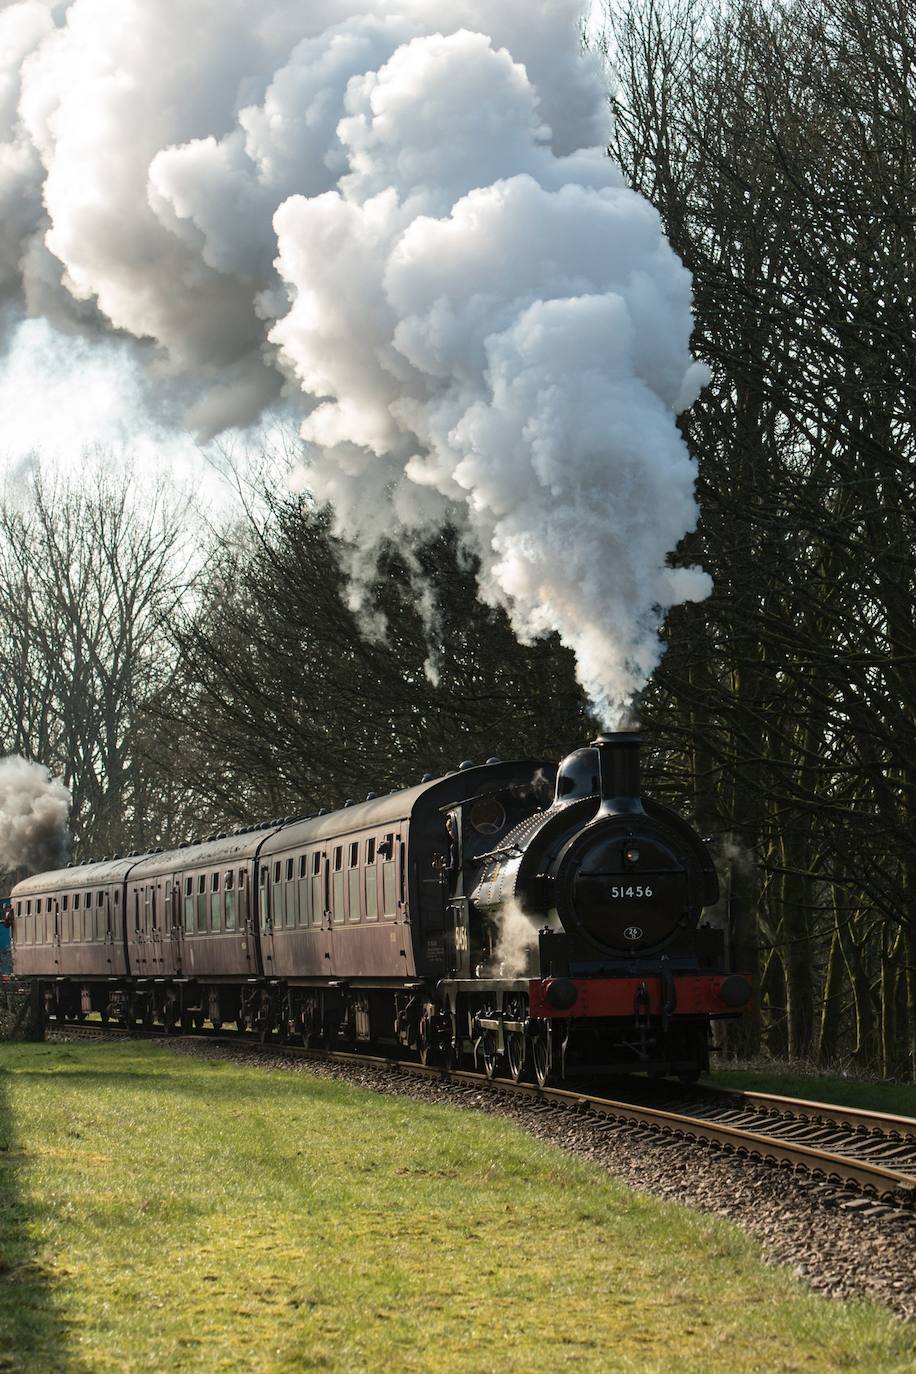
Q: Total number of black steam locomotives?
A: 1